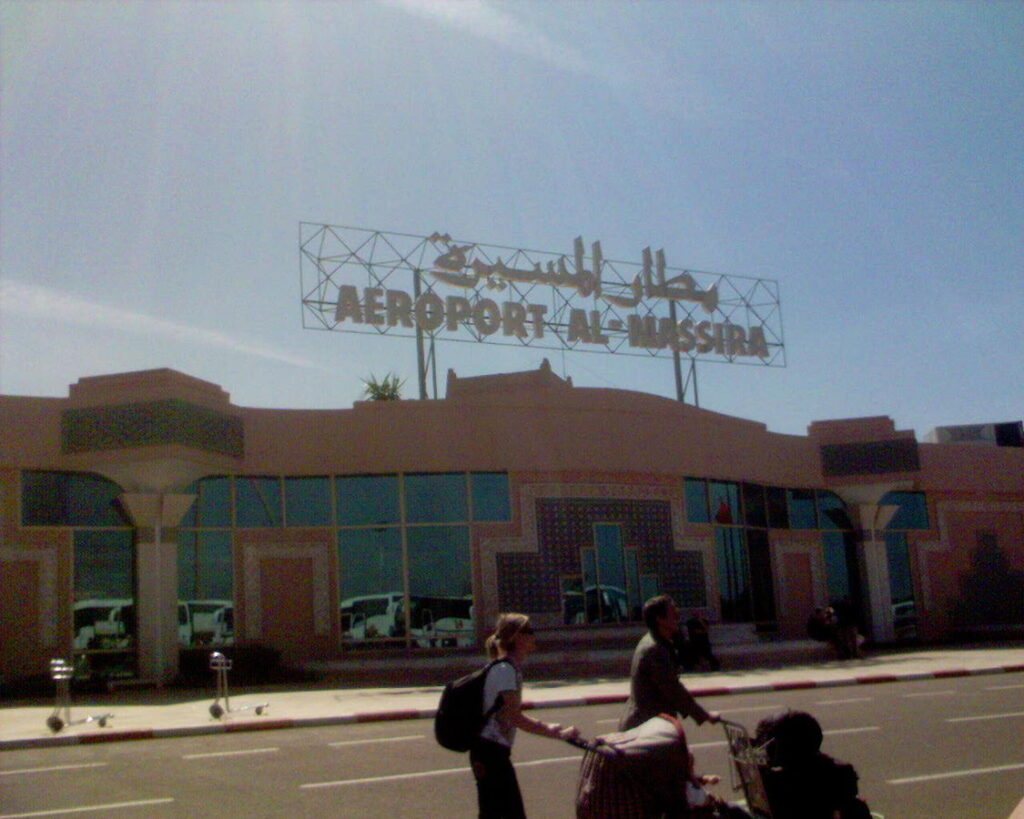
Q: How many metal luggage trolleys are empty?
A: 2